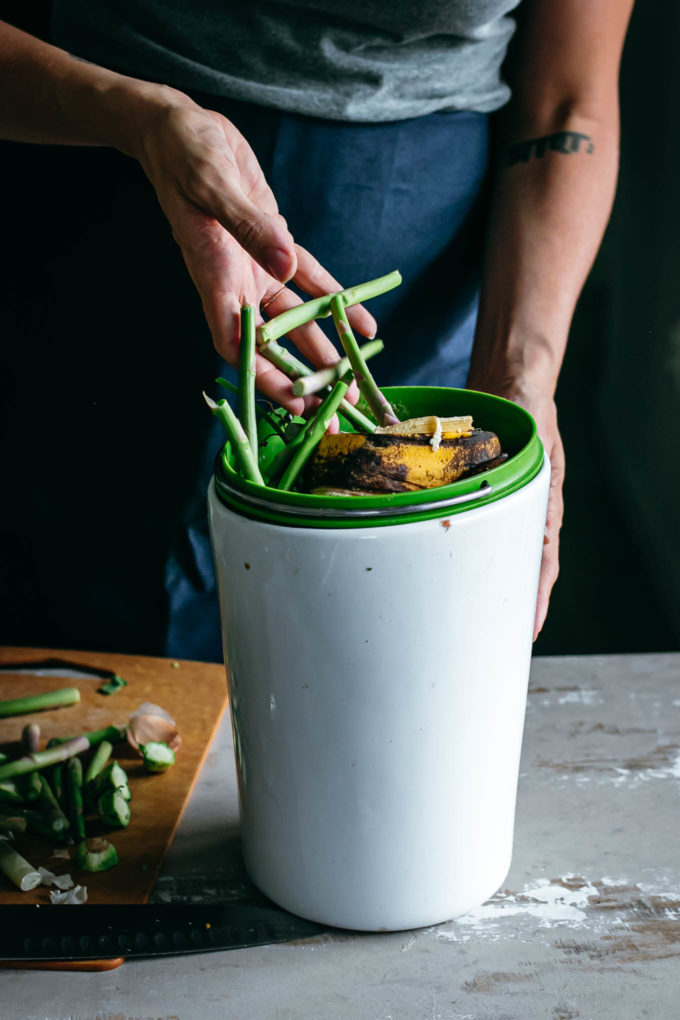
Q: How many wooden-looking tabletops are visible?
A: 1